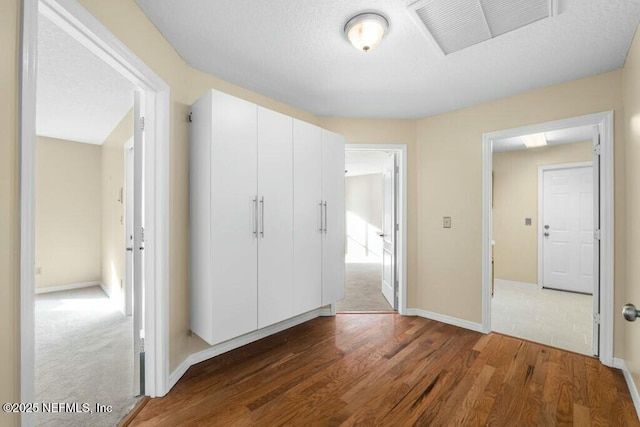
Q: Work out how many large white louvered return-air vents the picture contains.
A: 1